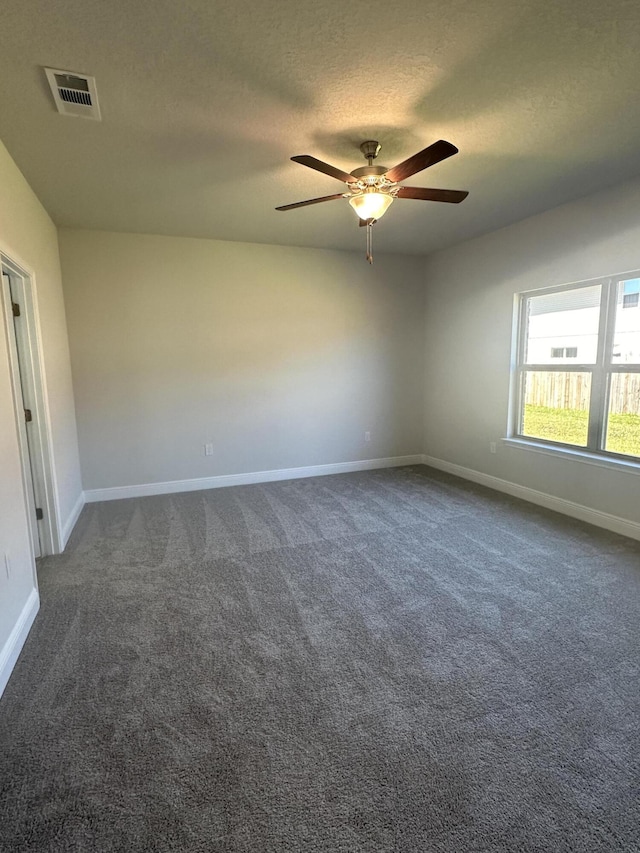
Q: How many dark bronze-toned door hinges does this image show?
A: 3